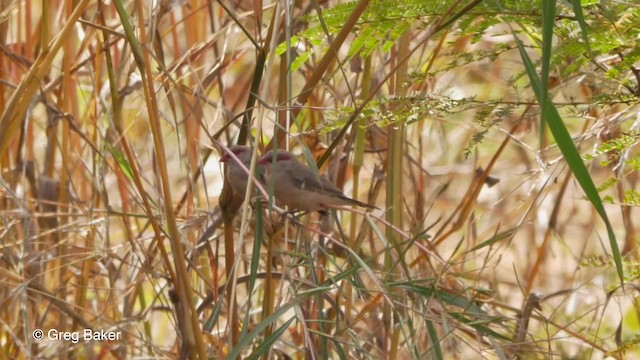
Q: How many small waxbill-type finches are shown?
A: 2